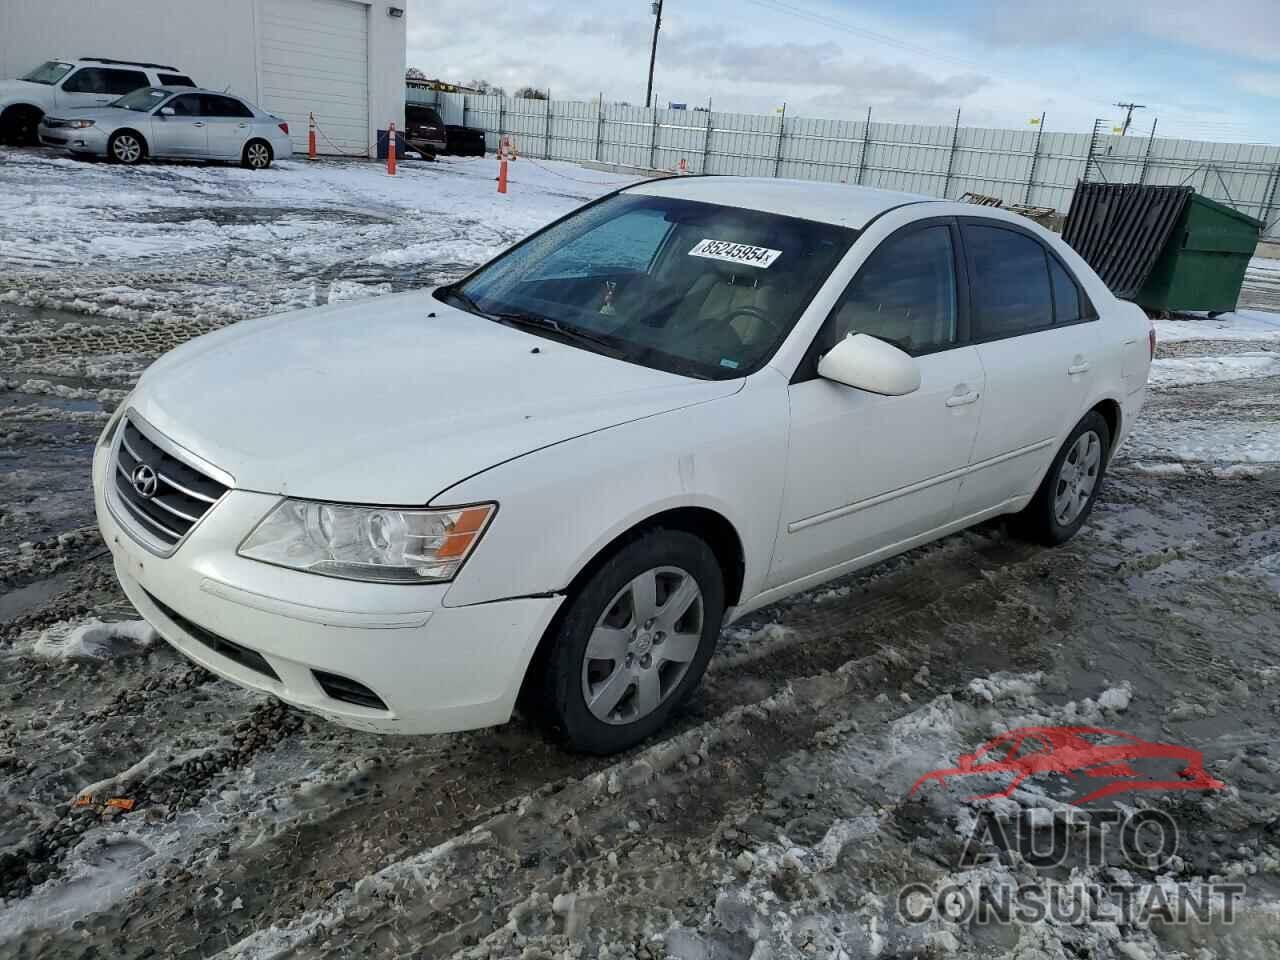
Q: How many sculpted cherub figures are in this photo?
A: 0